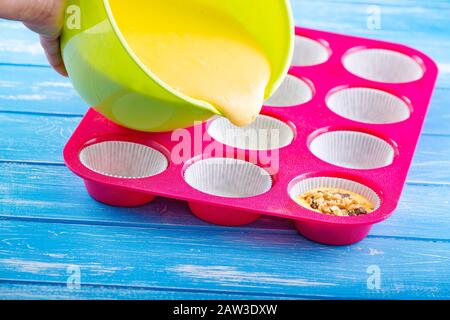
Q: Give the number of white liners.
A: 9